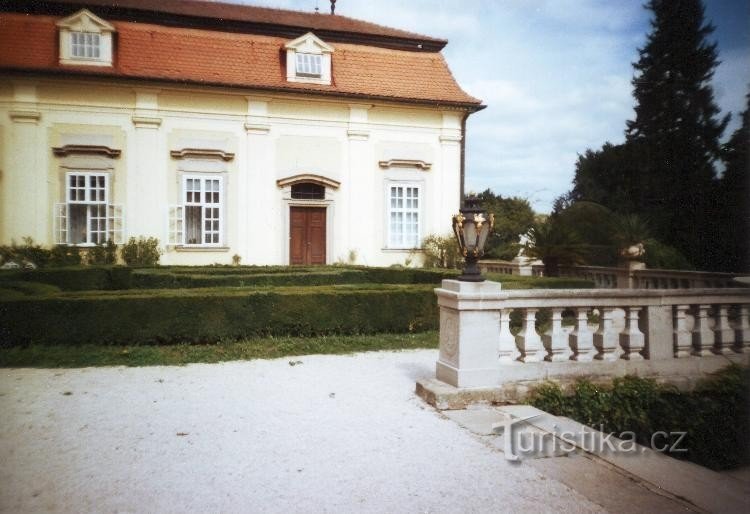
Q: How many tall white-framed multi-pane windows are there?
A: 3